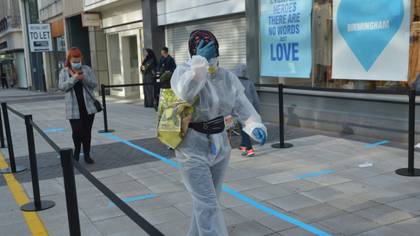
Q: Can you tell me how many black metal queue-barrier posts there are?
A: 7